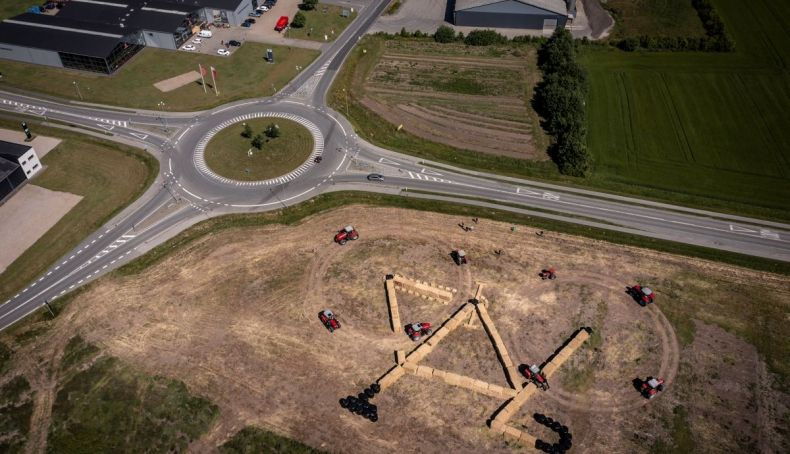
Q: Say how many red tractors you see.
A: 8